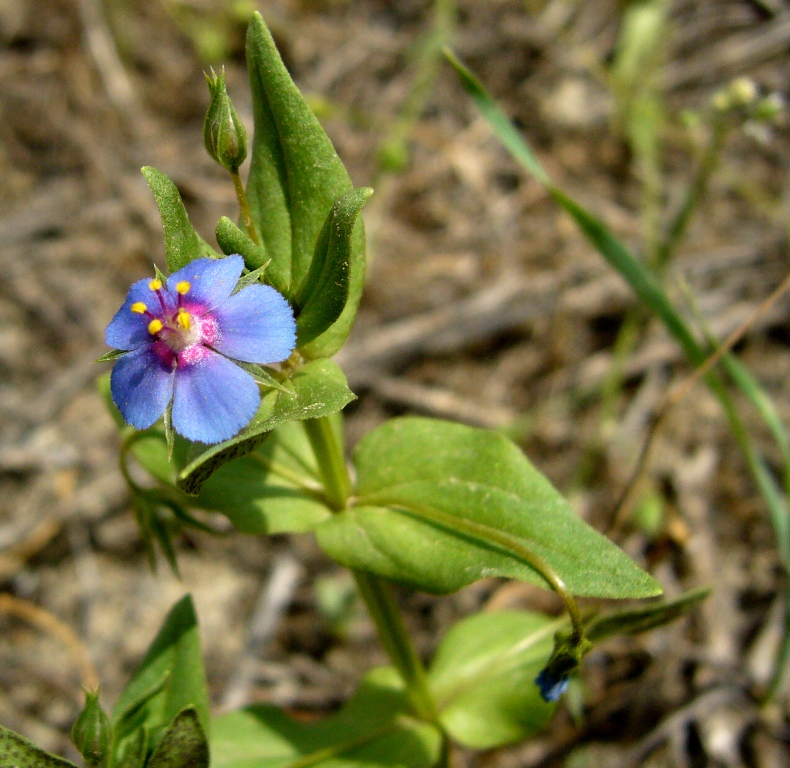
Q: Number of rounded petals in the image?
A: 5